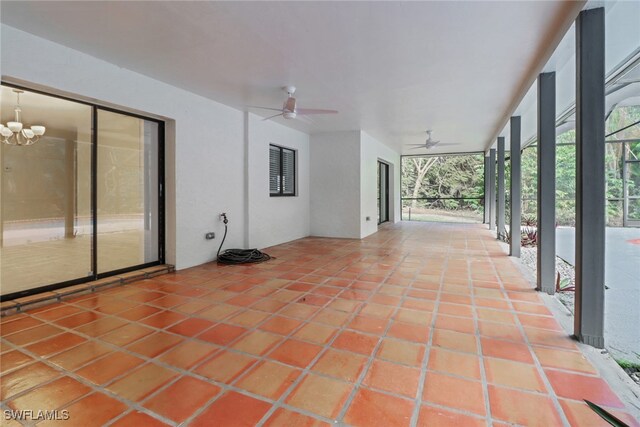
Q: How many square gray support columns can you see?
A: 6